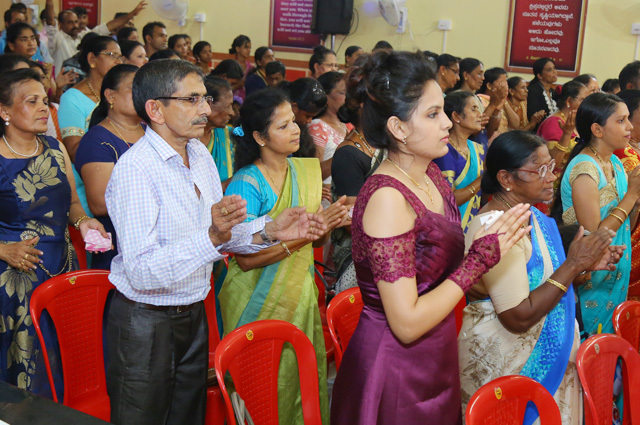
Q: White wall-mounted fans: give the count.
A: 2